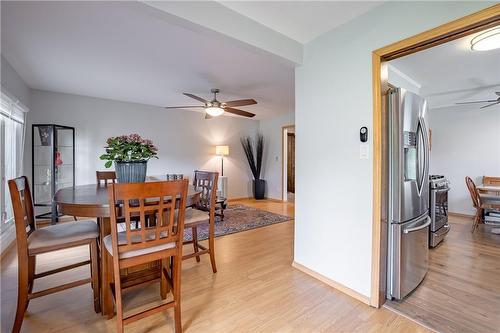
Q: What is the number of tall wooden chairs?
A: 4